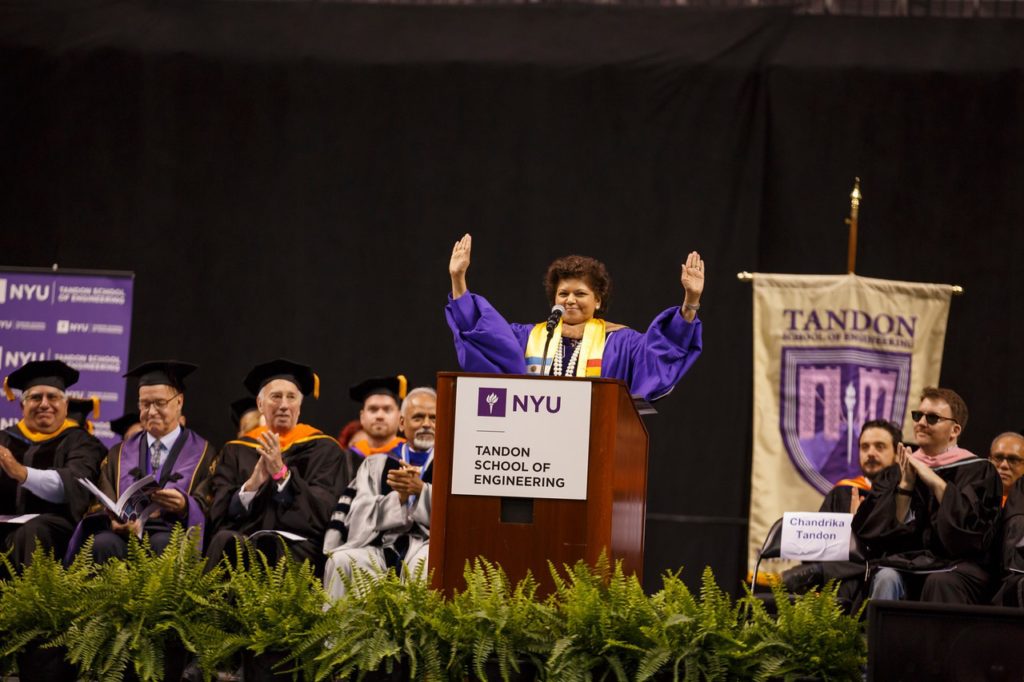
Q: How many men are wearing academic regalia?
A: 8